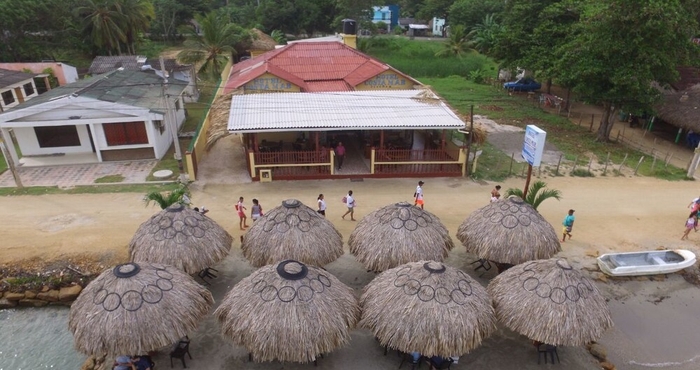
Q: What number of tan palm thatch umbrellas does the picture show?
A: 8